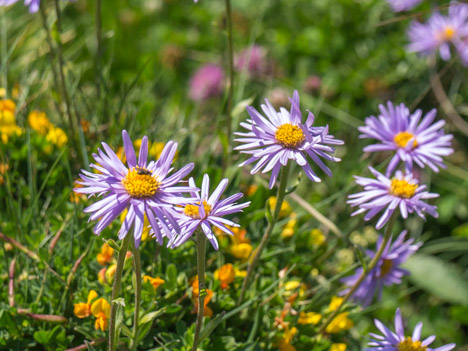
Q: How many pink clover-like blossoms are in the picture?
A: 2